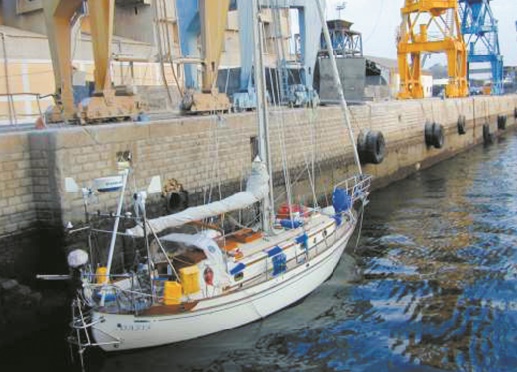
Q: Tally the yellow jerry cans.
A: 3